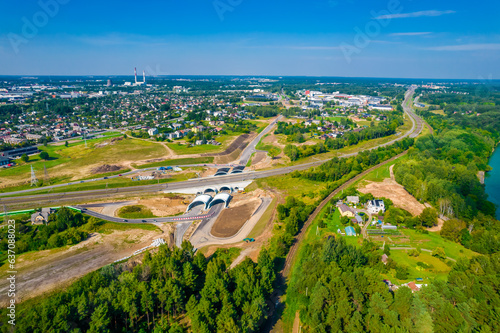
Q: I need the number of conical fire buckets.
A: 0